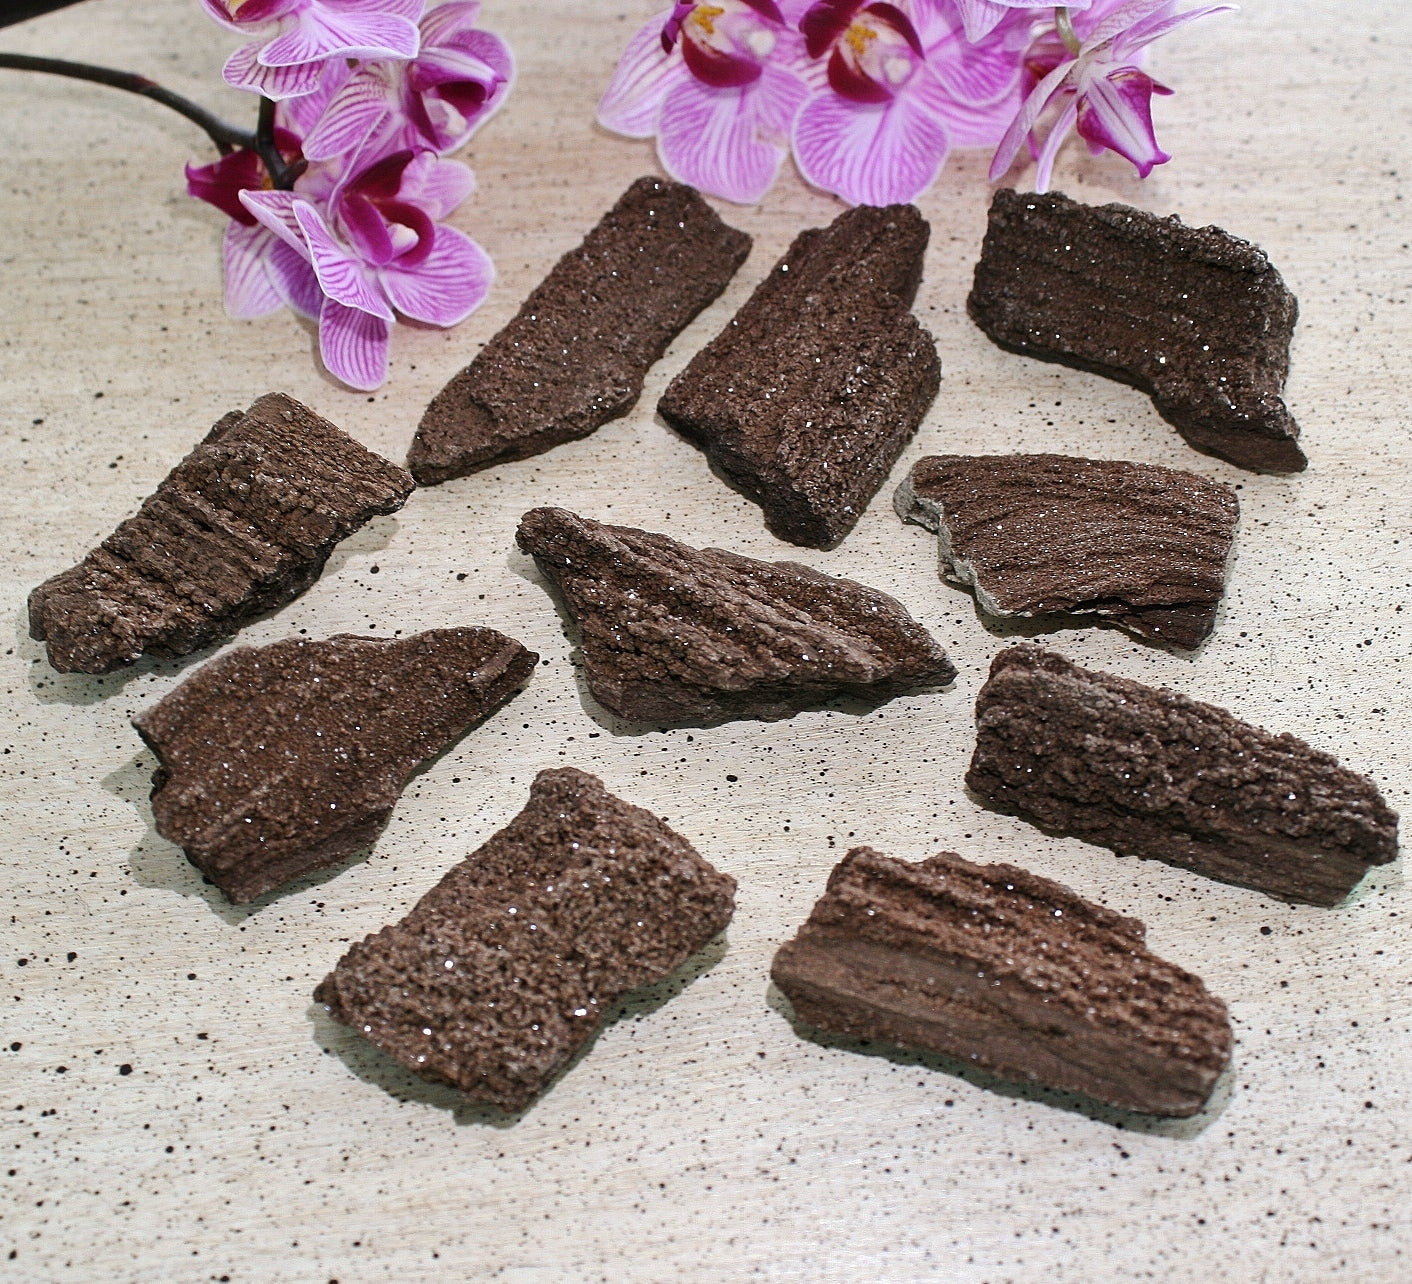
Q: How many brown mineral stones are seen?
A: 10